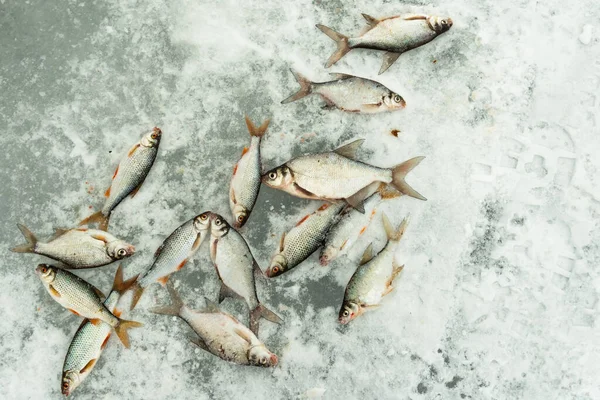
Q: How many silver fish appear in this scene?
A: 14